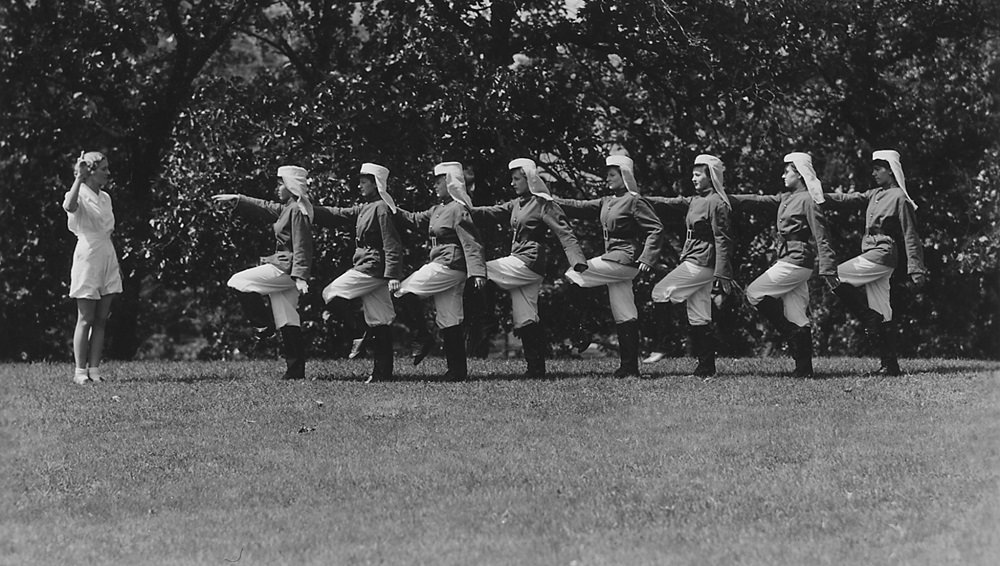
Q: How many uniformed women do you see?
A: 8